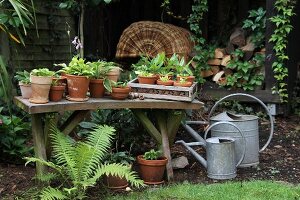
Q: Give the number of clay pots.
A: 15